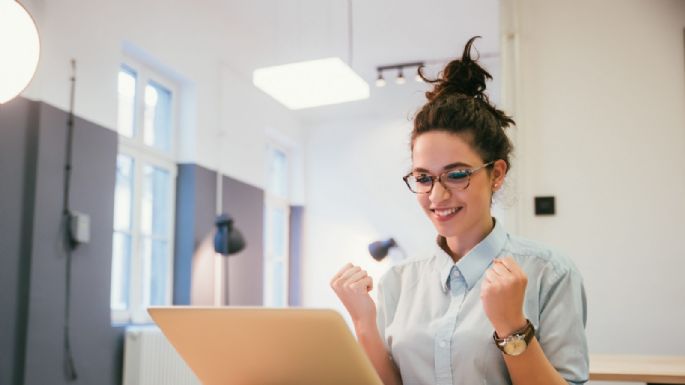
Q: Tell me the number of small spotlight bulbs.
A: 3